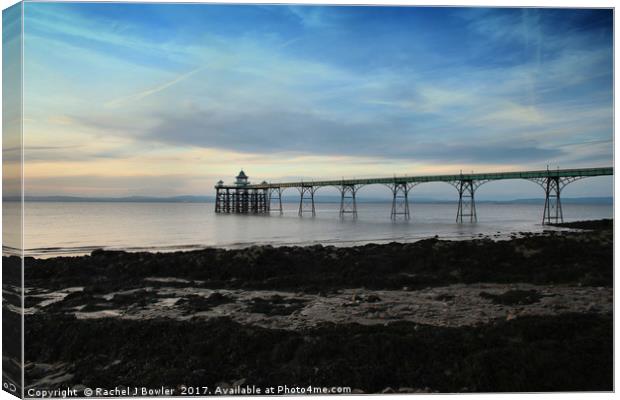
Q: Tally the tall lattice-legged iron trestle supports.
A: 6